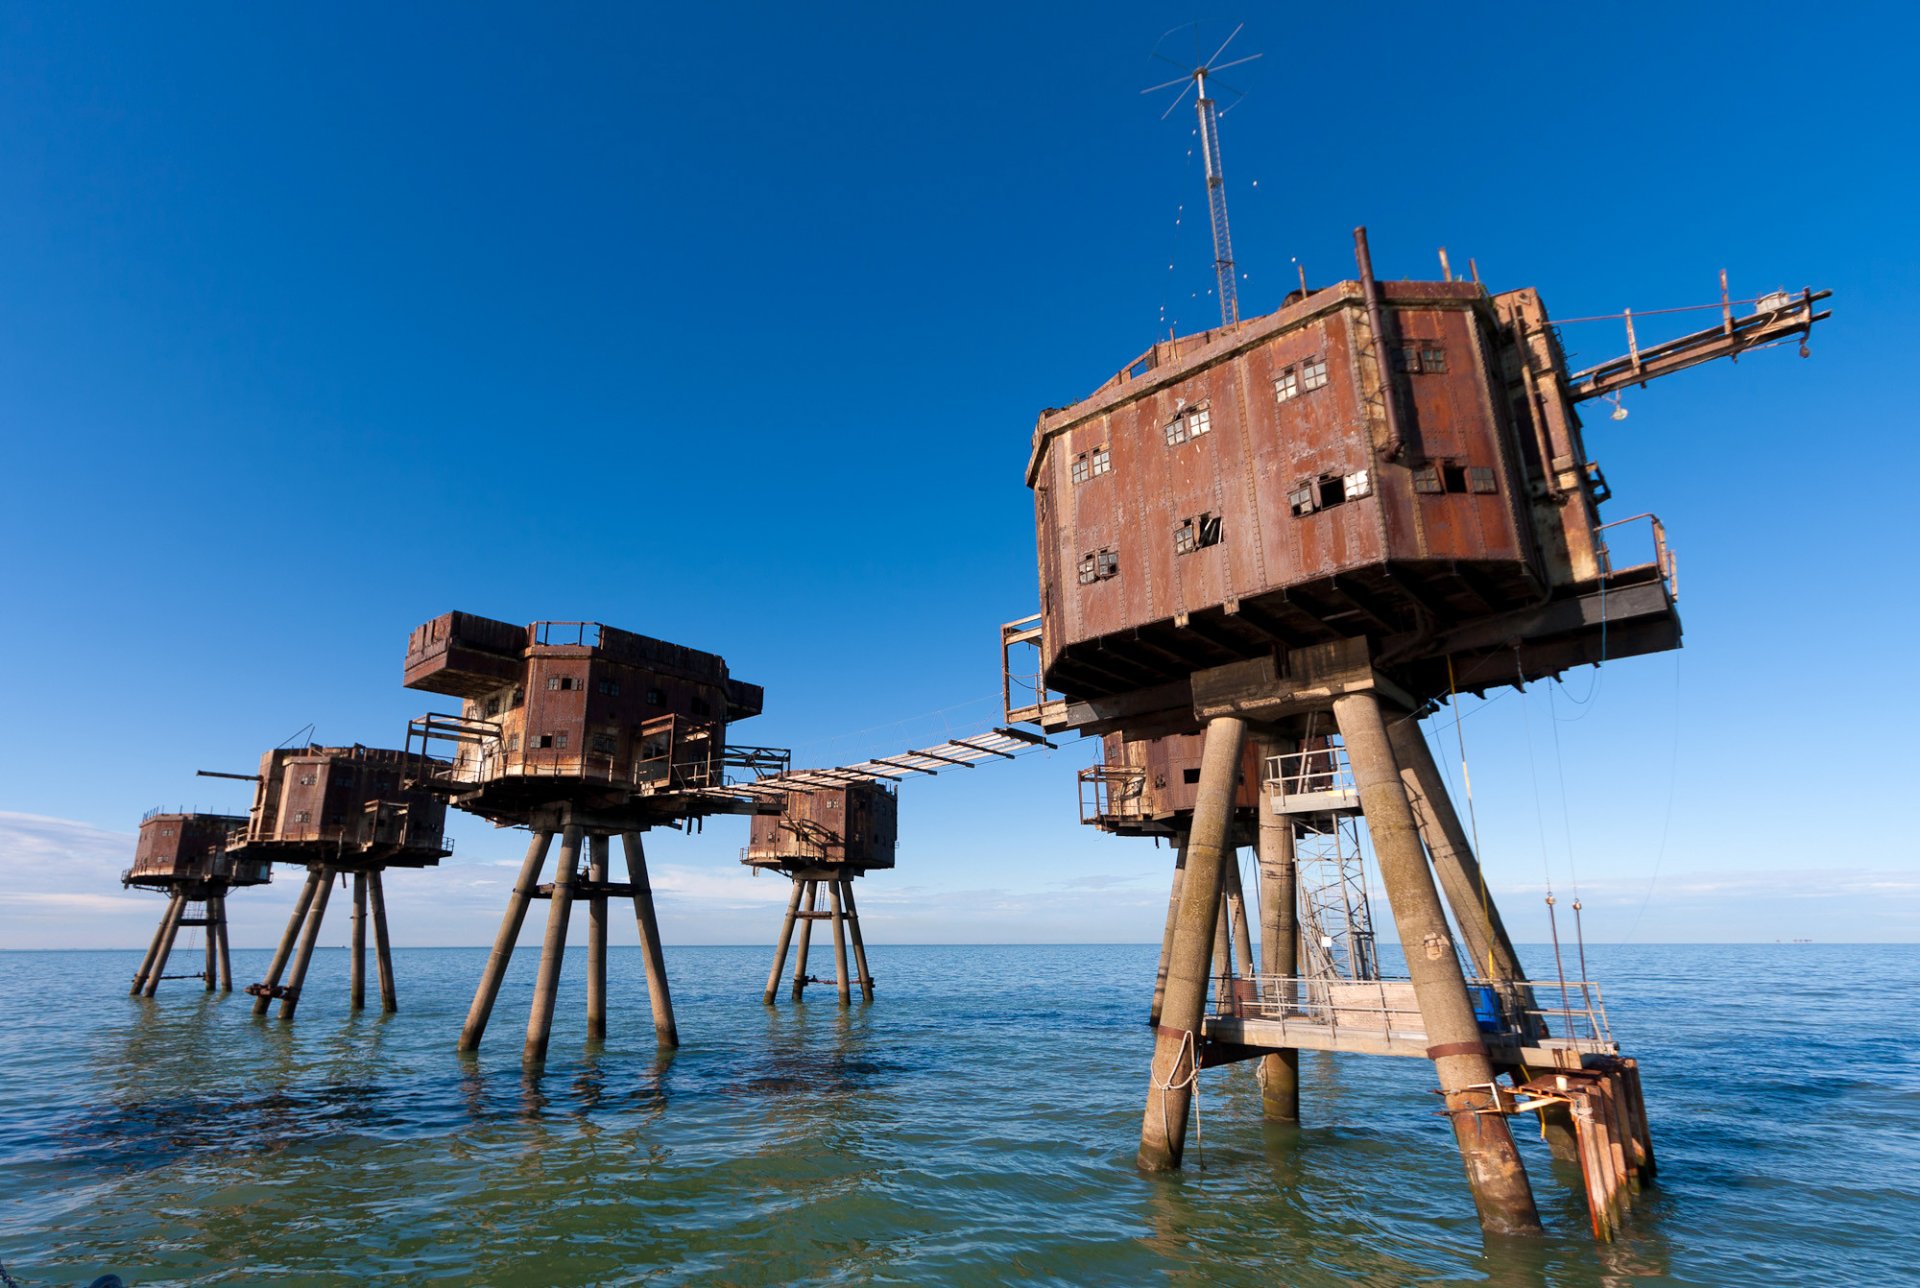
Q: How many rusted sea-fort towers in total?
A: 6